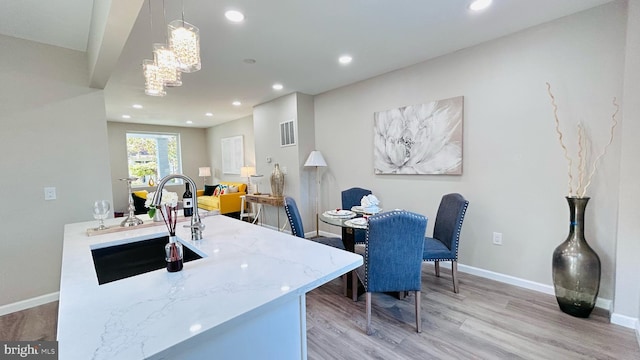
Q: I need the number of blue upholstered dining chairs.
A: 4